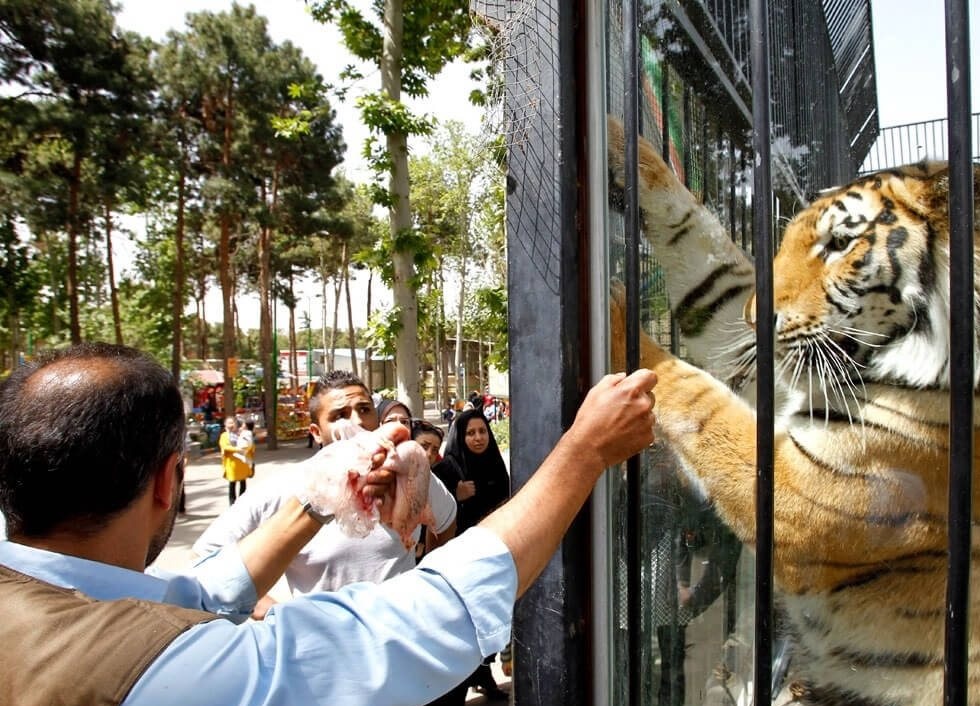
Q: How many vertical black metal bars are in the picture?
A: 3